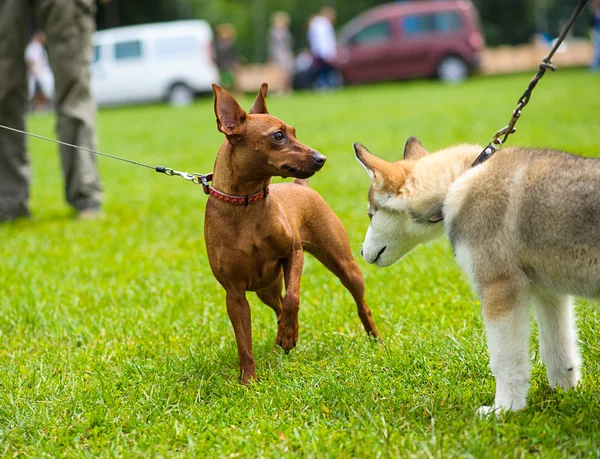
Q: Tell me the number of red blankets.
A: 0